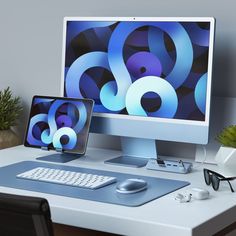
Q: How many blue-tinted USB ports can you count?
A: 2